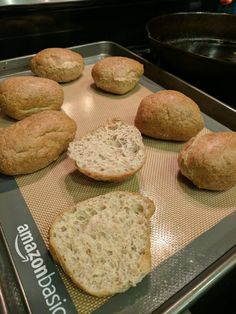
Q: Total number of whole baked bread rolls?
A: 6